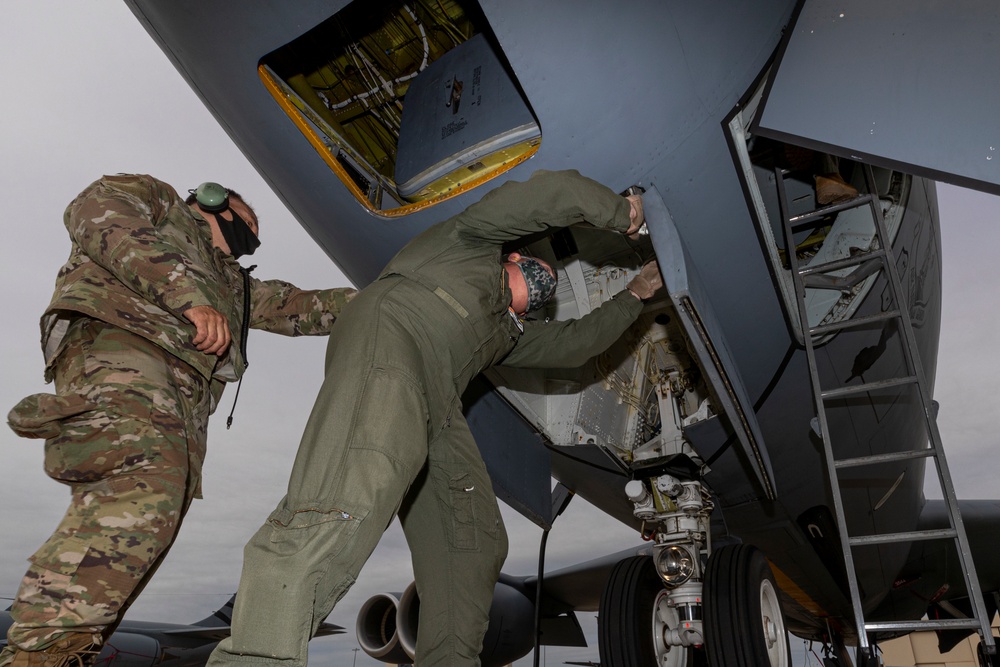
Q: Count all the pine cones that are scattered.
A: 0